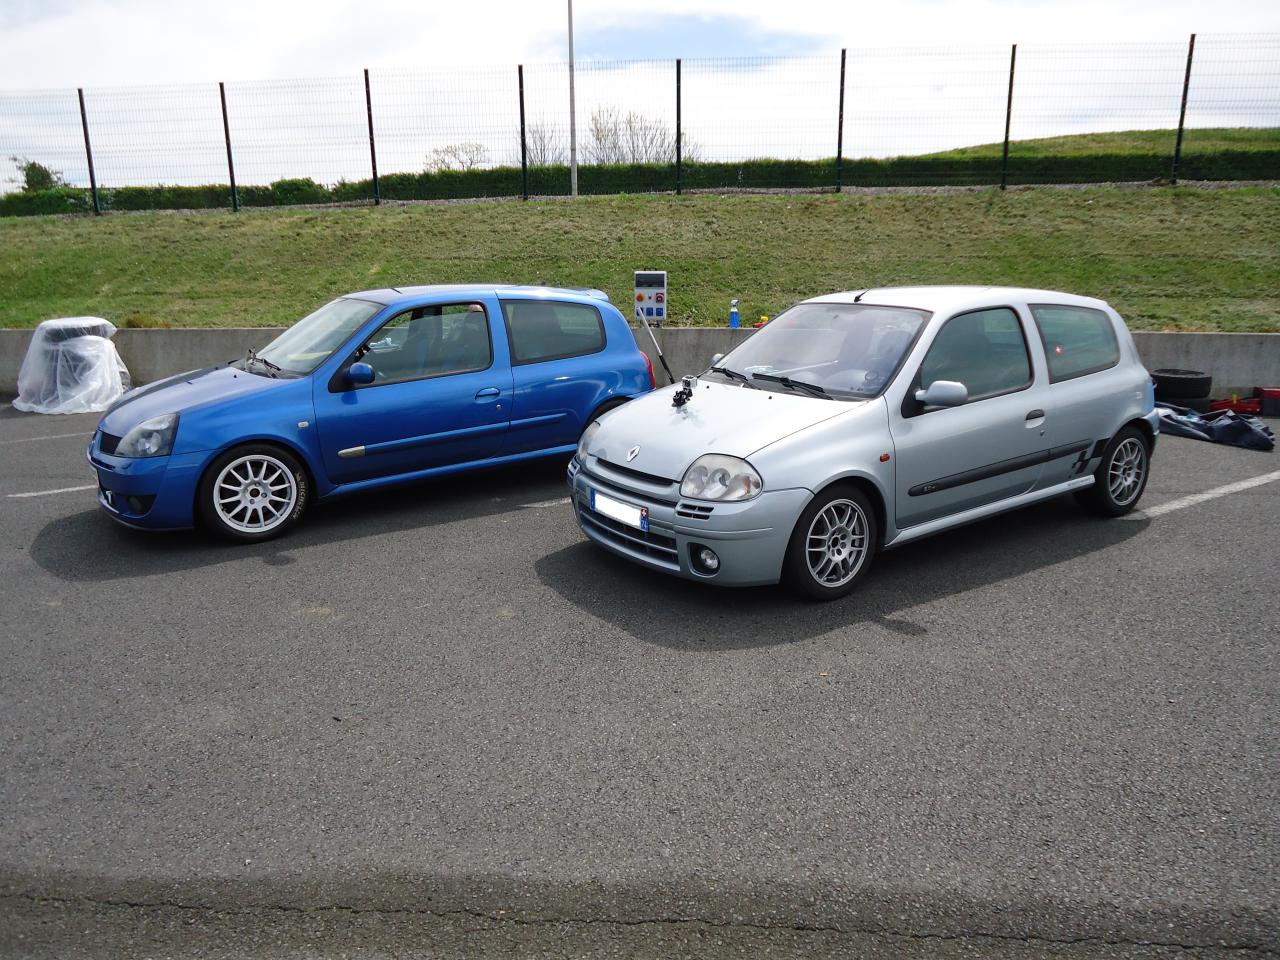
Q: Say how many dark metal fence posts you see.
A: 8